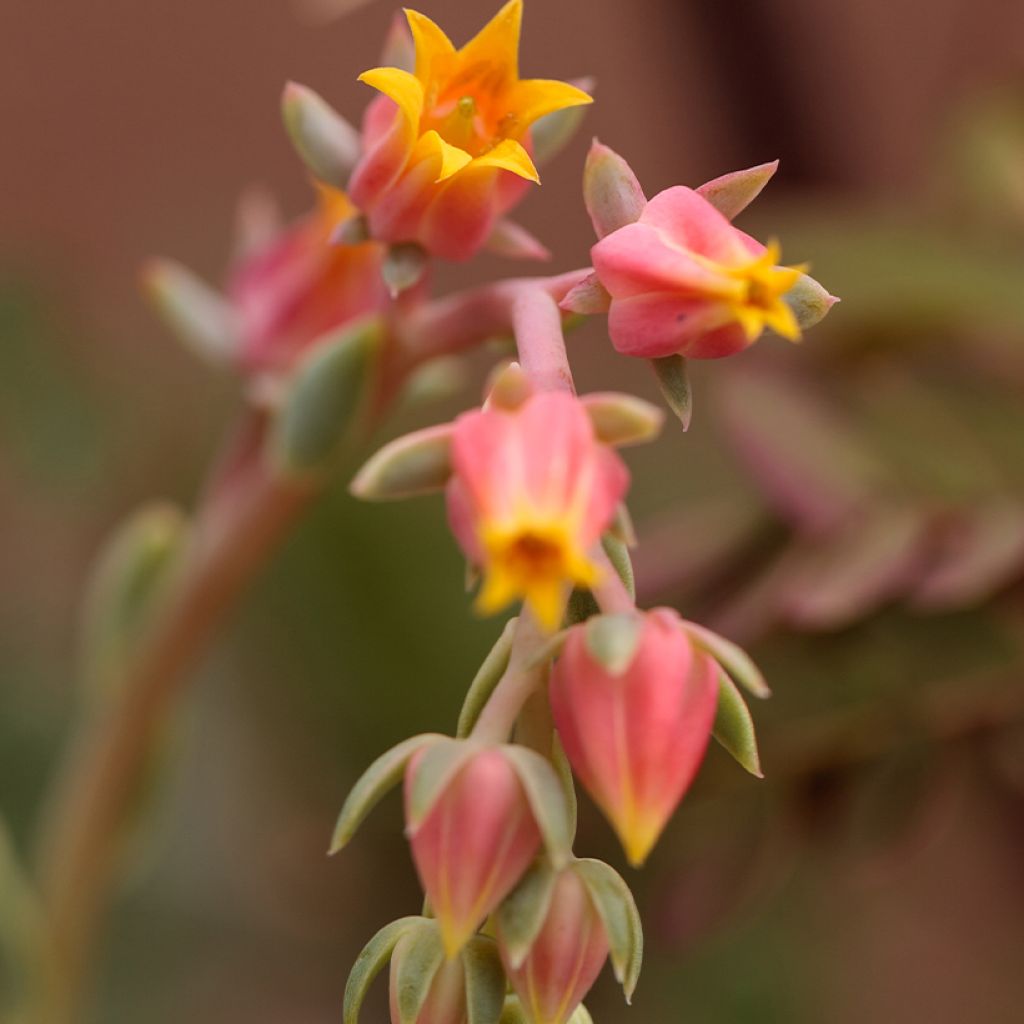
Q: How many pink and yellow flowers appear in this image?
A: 8